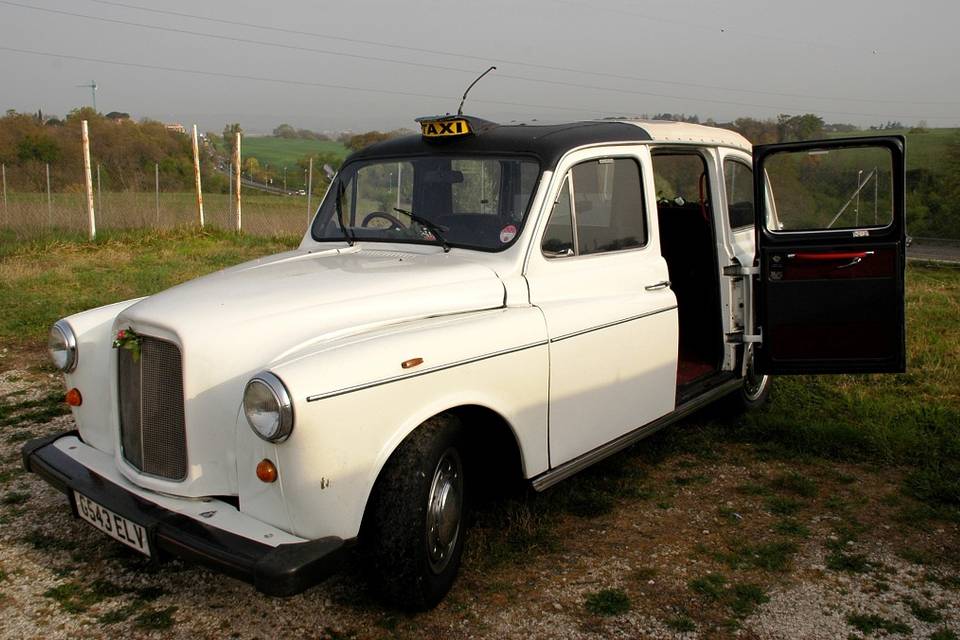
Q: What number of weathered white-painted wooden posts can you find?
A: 3